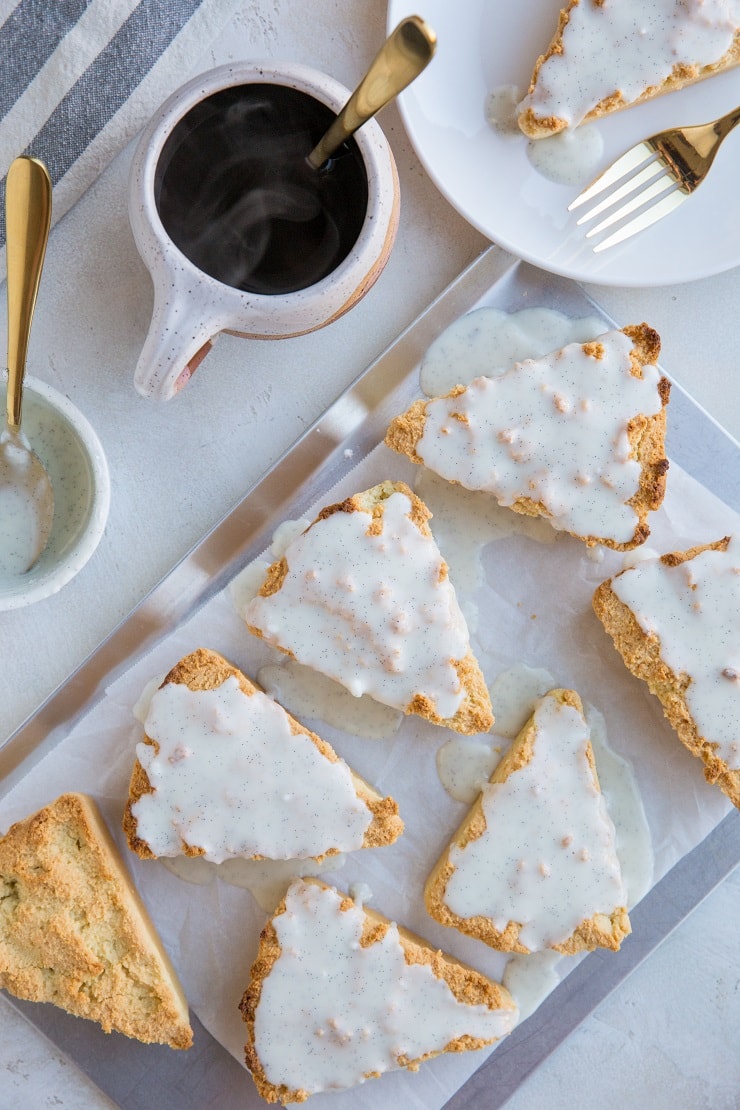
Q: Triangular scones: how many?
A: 8